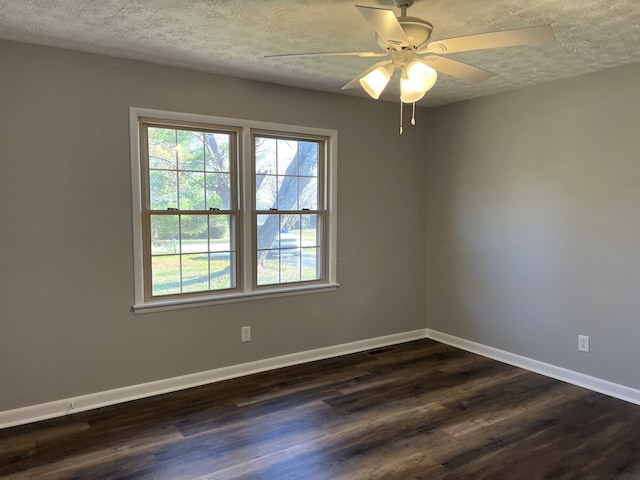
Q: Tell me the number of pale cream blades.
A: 5